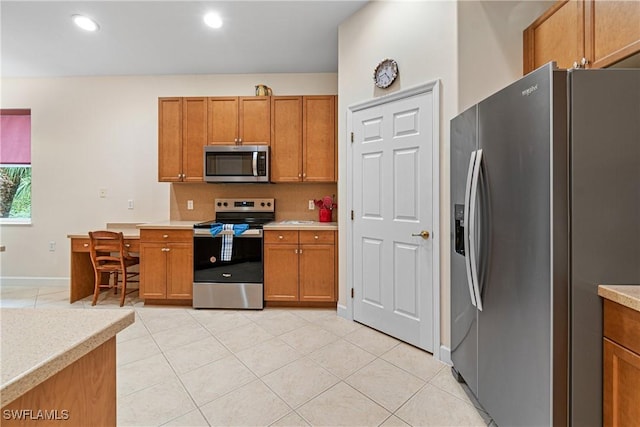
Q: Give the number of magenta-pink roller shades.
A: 1